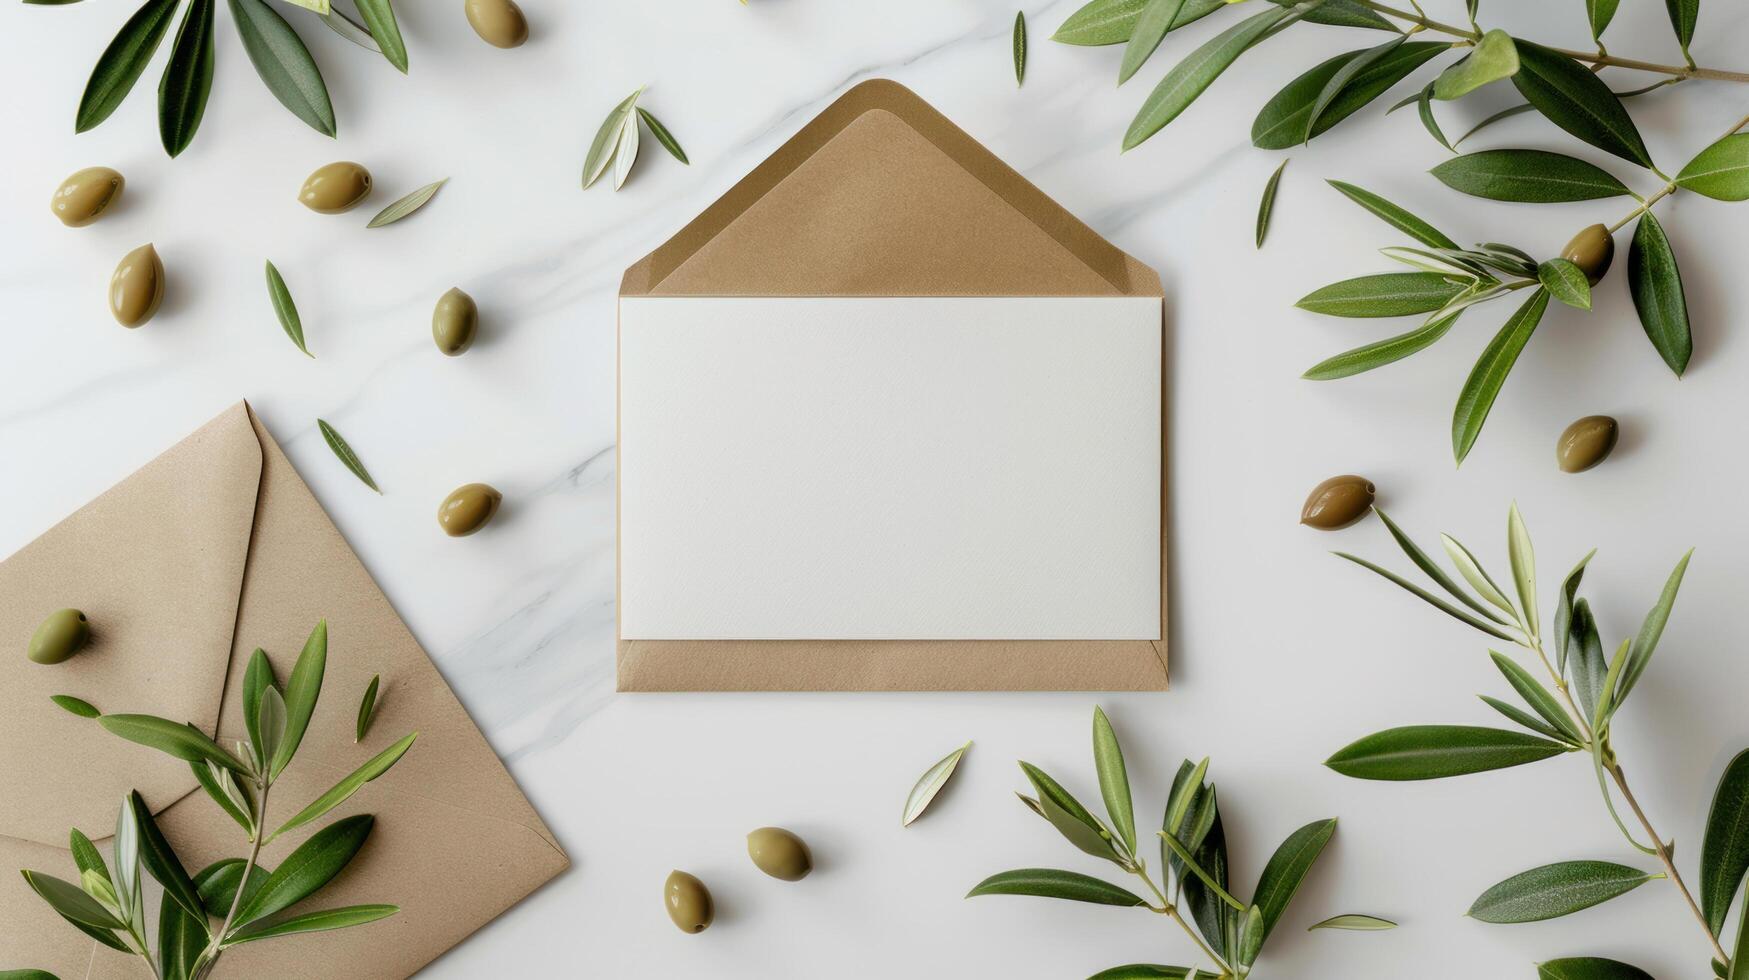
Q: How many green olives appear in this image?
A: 12